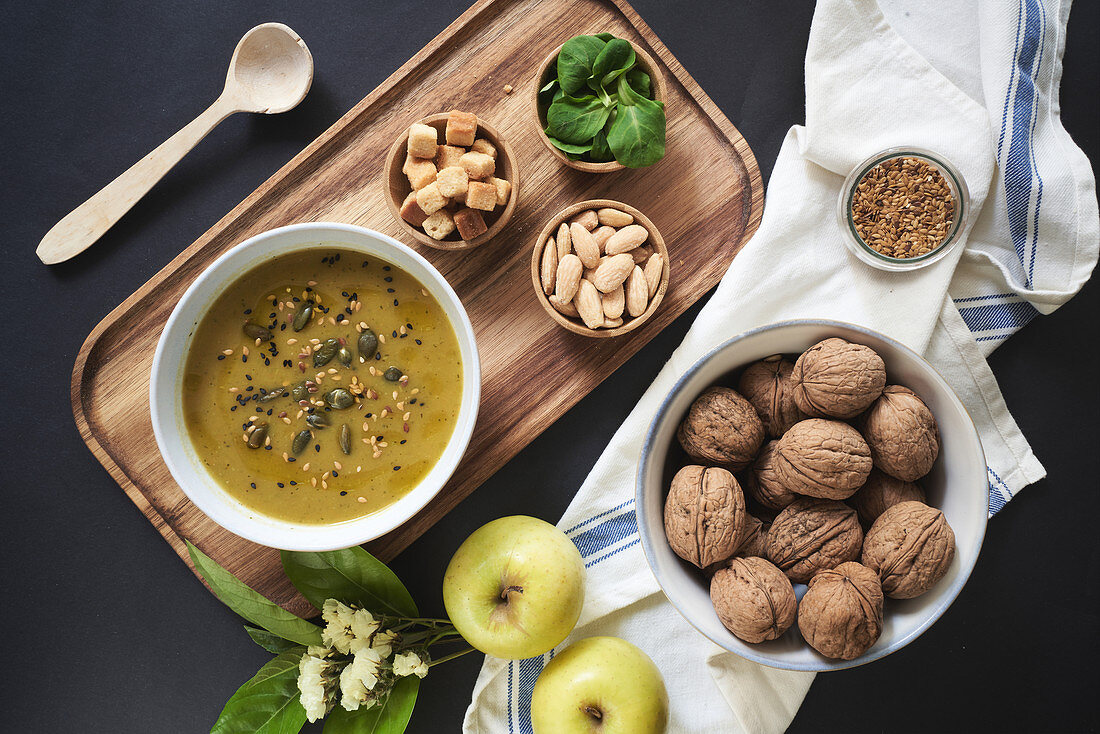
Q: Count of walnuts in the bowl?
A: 13